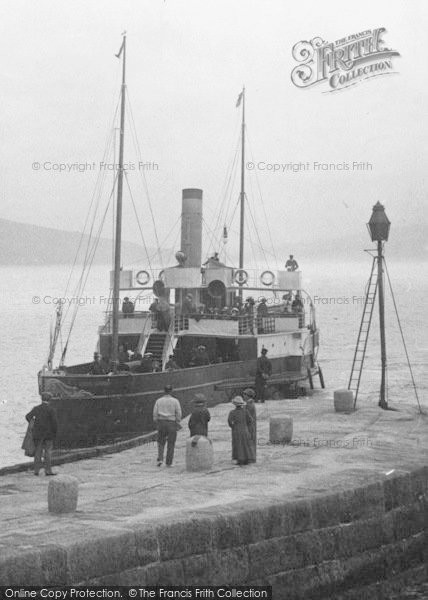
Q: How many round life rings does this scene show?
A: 4